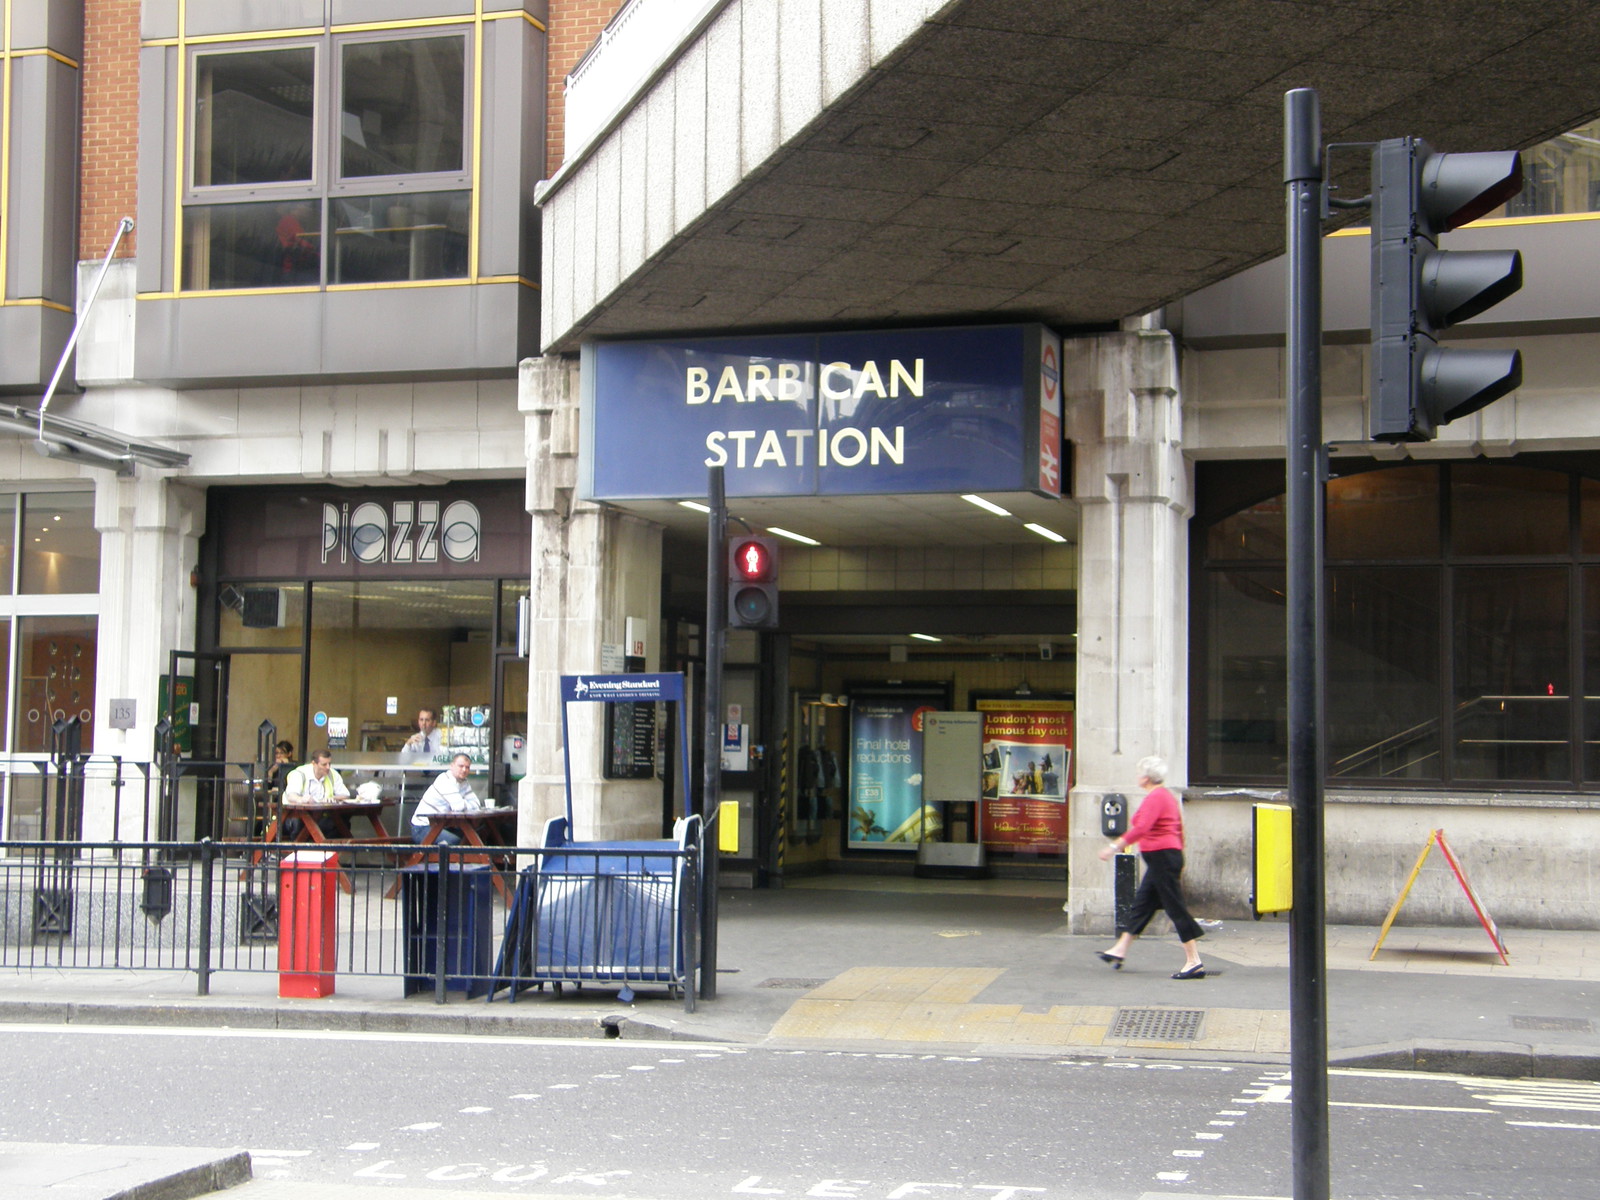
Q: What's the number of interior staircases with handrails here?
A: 1